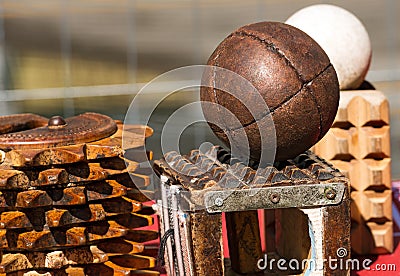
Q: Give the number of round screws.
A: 3